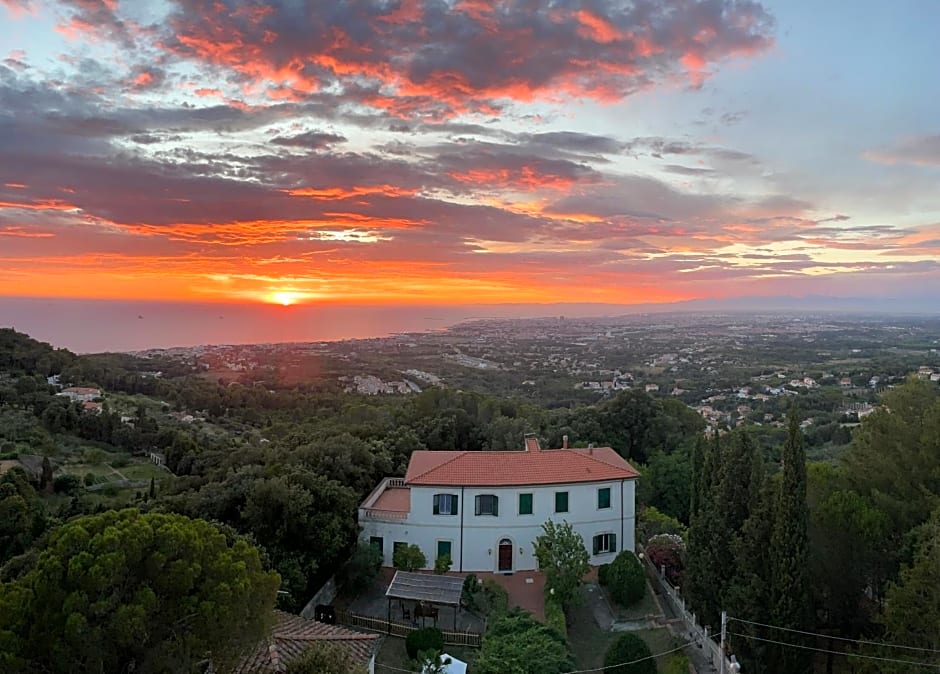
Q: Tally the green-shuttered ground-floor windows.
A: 4